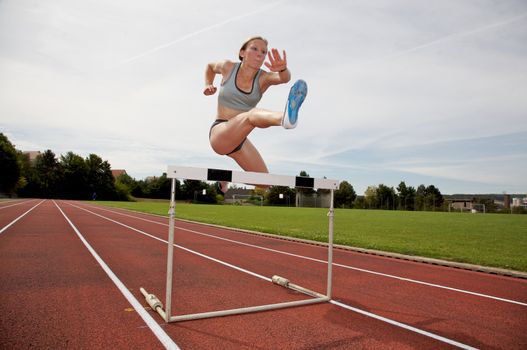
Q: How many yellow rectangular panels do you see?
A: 0